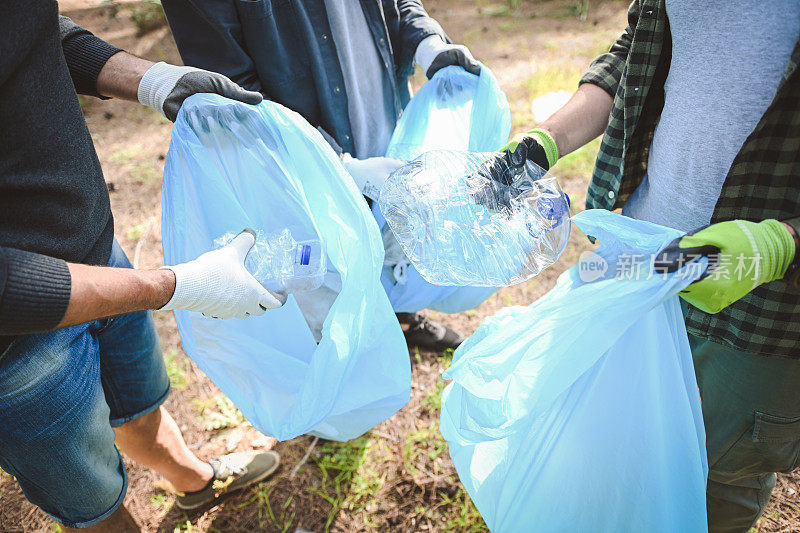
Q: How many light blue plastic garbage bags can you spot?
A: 3